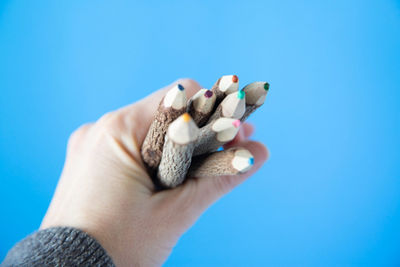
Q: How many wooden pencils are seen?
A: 8